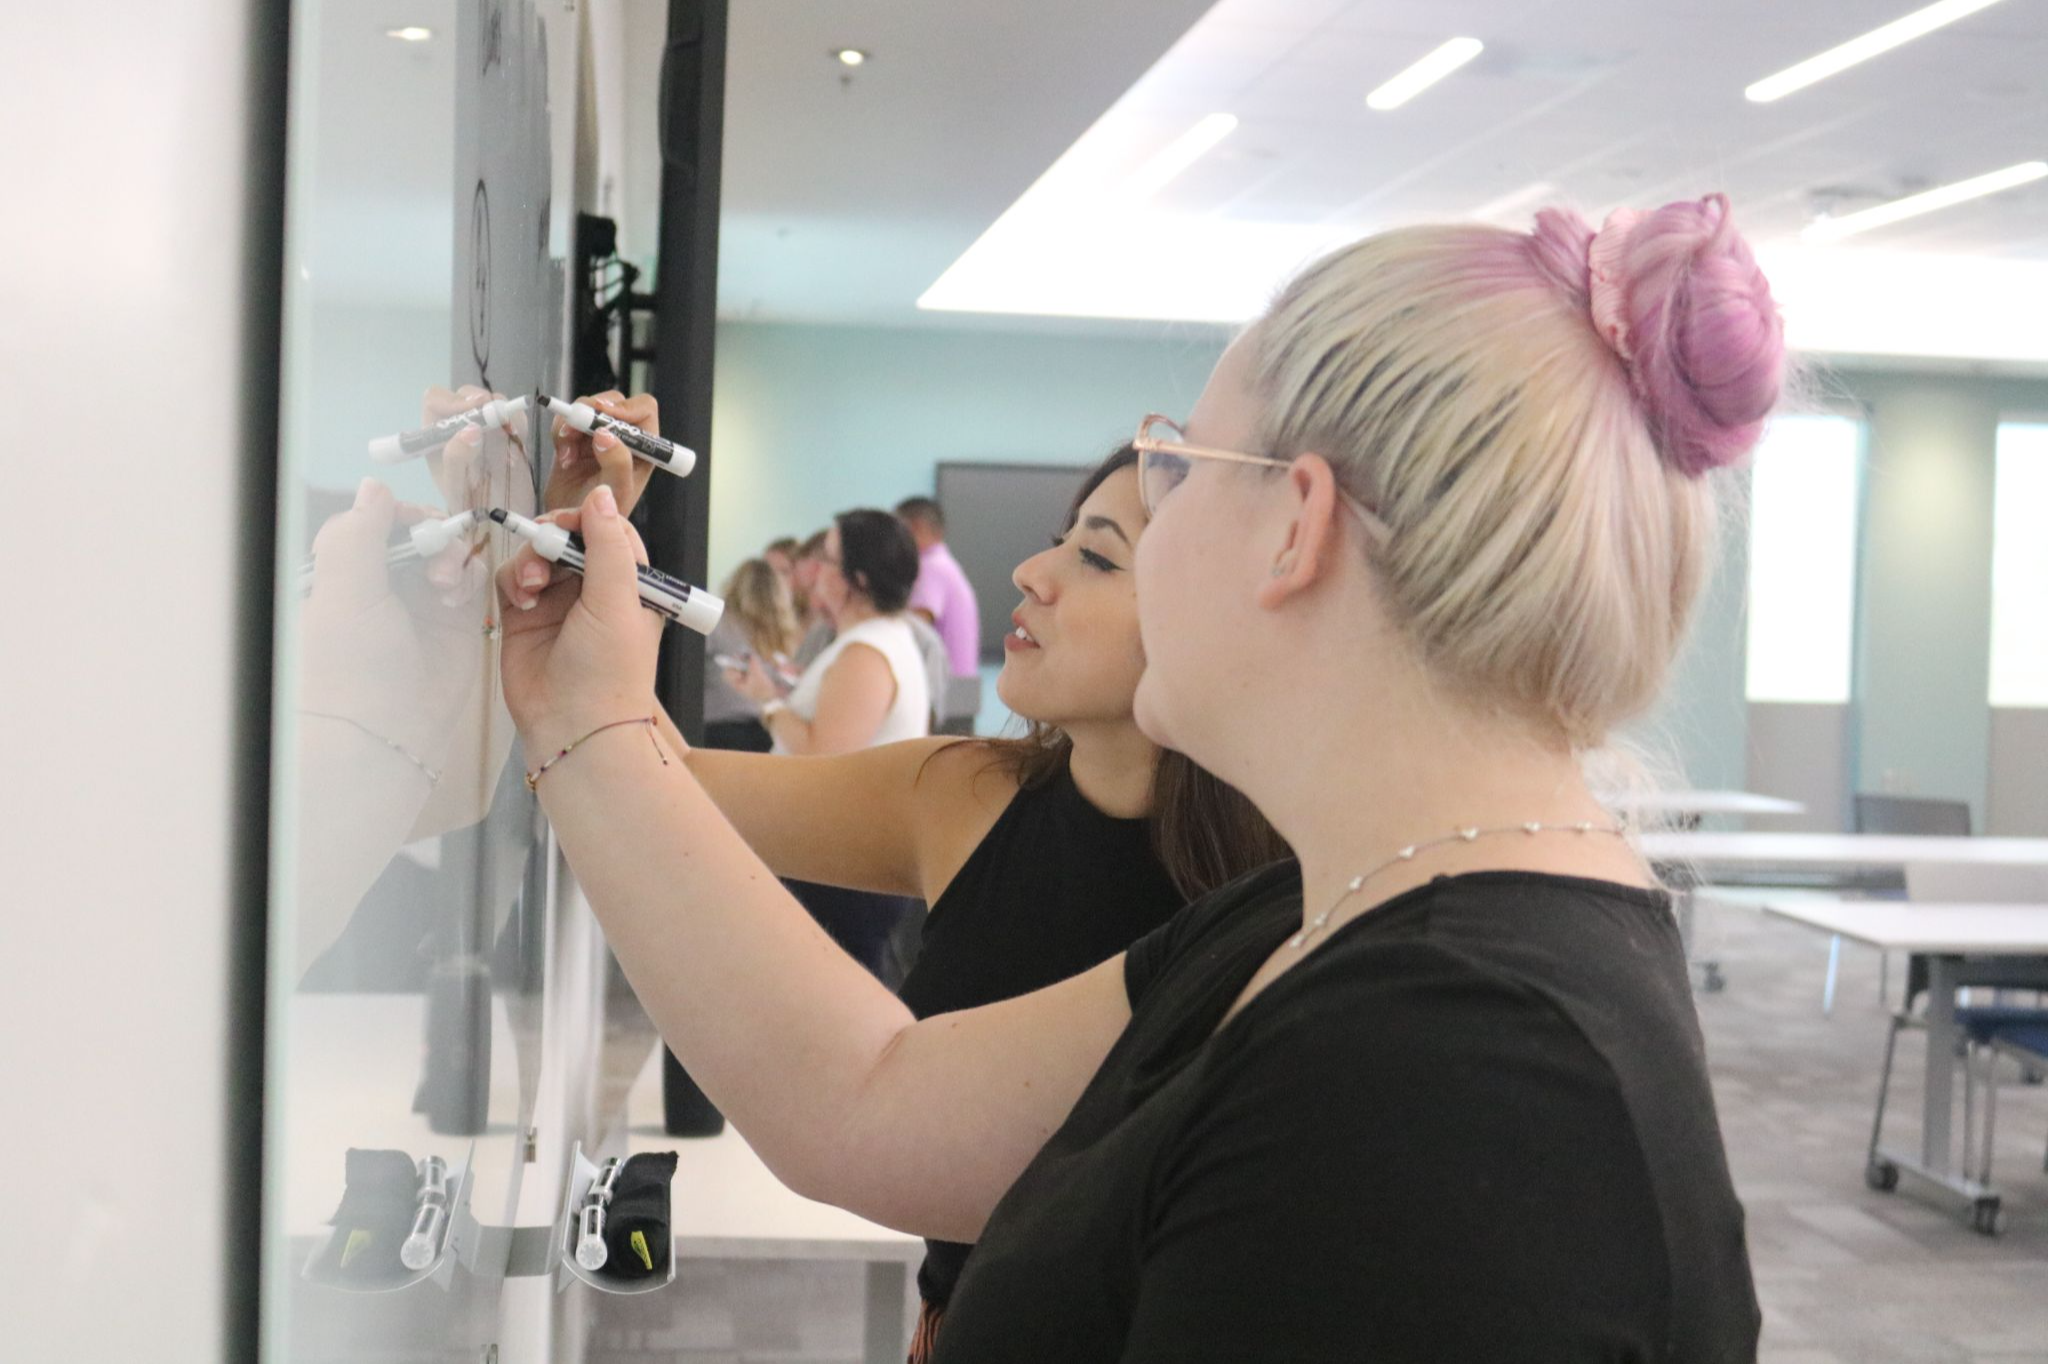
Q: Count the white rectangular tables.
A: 4